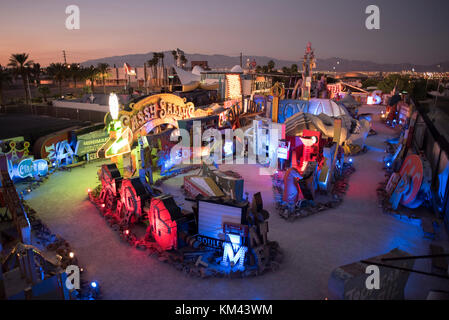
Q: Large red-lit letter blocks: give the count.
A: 3